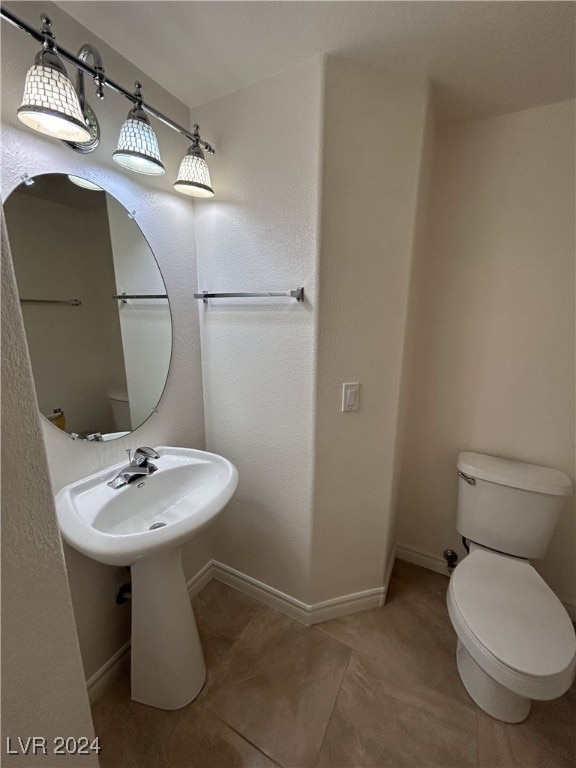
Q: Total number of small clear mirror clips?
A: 4